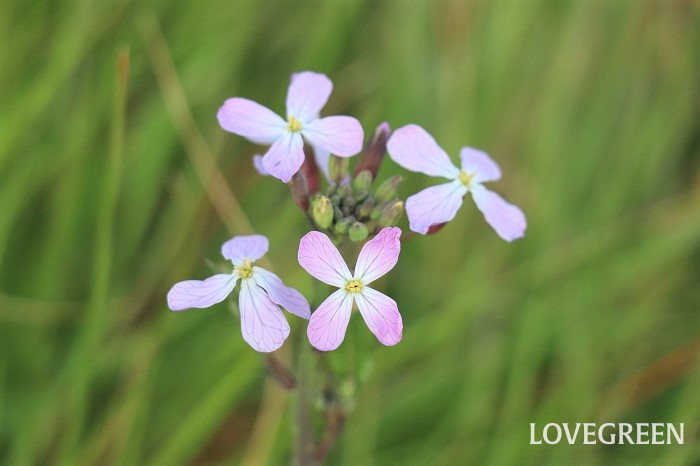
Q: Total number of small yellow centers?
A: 4